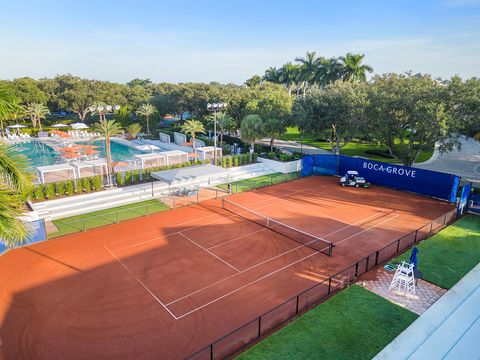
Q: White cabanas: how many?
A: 5